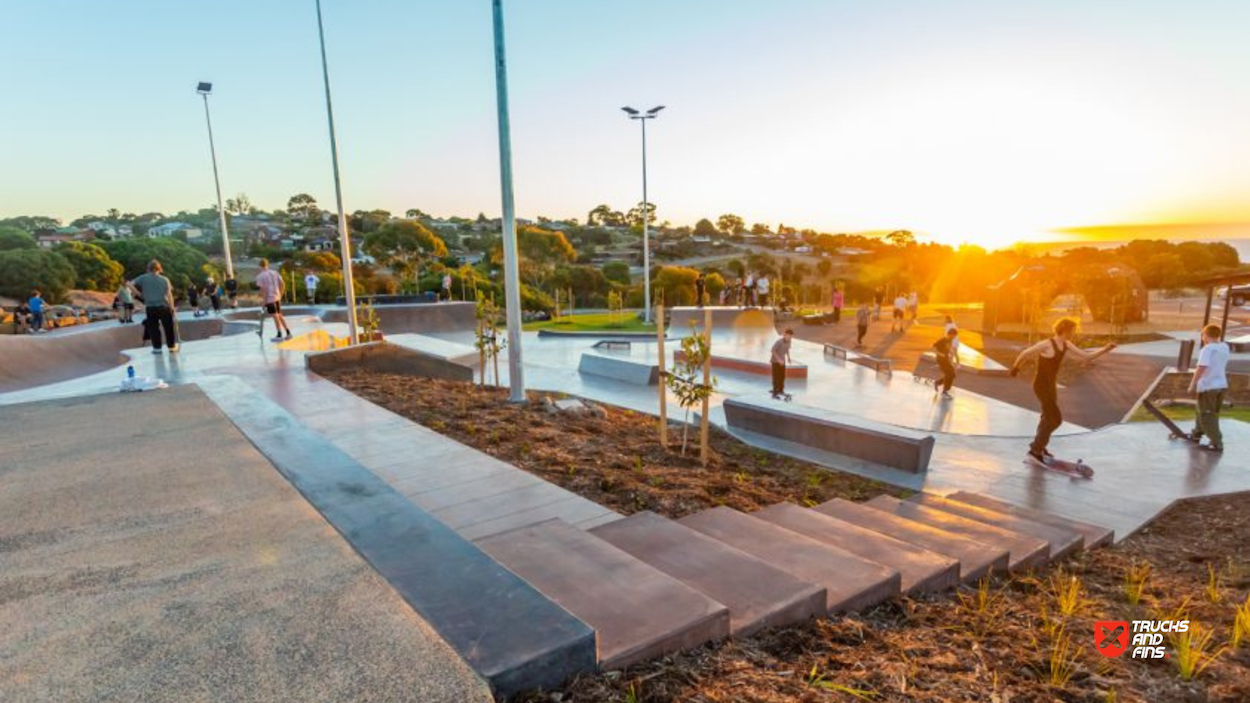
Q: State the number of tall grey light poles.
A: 4